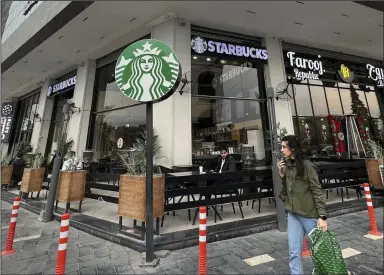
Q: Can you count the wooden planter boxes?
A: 5